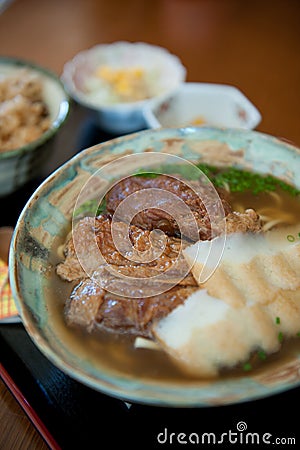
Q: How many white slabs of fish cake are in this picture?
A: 2